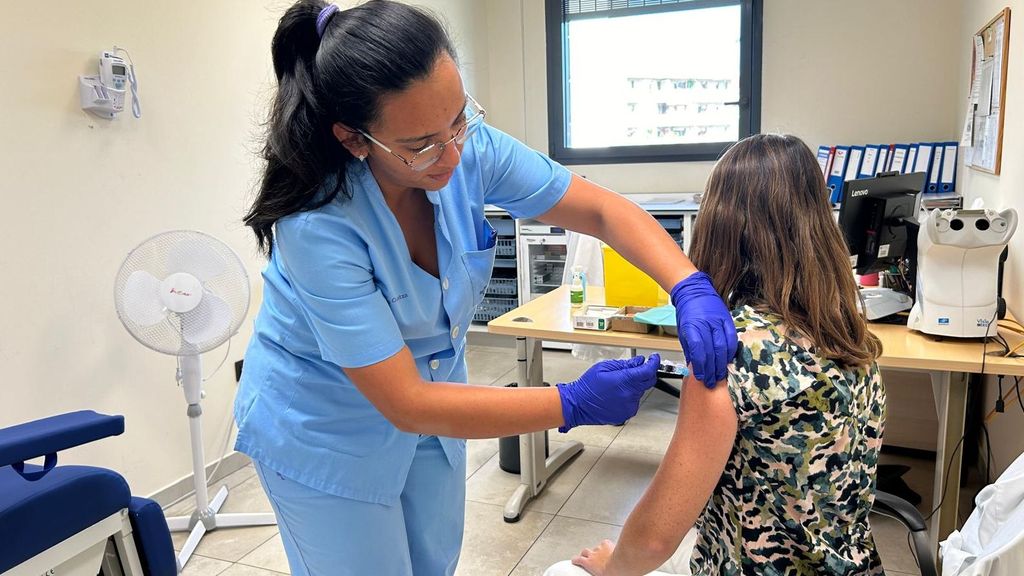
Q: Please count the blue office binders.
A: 10